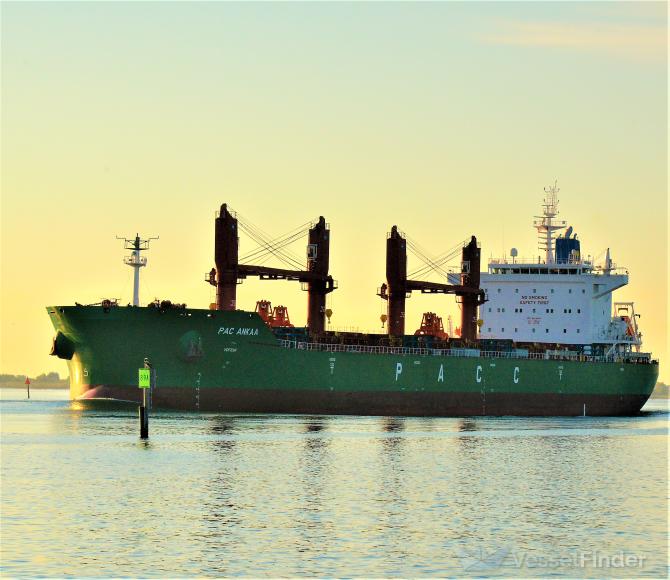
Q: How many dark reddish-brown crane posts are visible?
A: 4